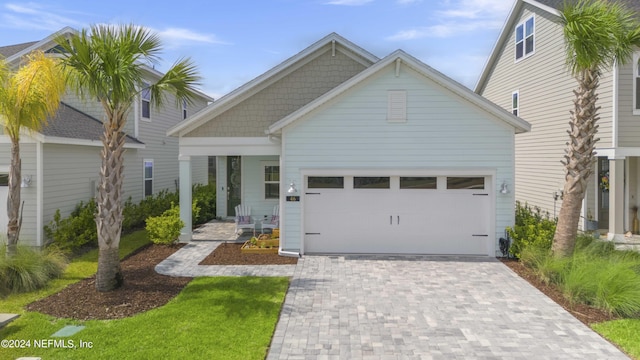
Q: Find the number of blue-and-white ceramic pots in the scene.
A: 0